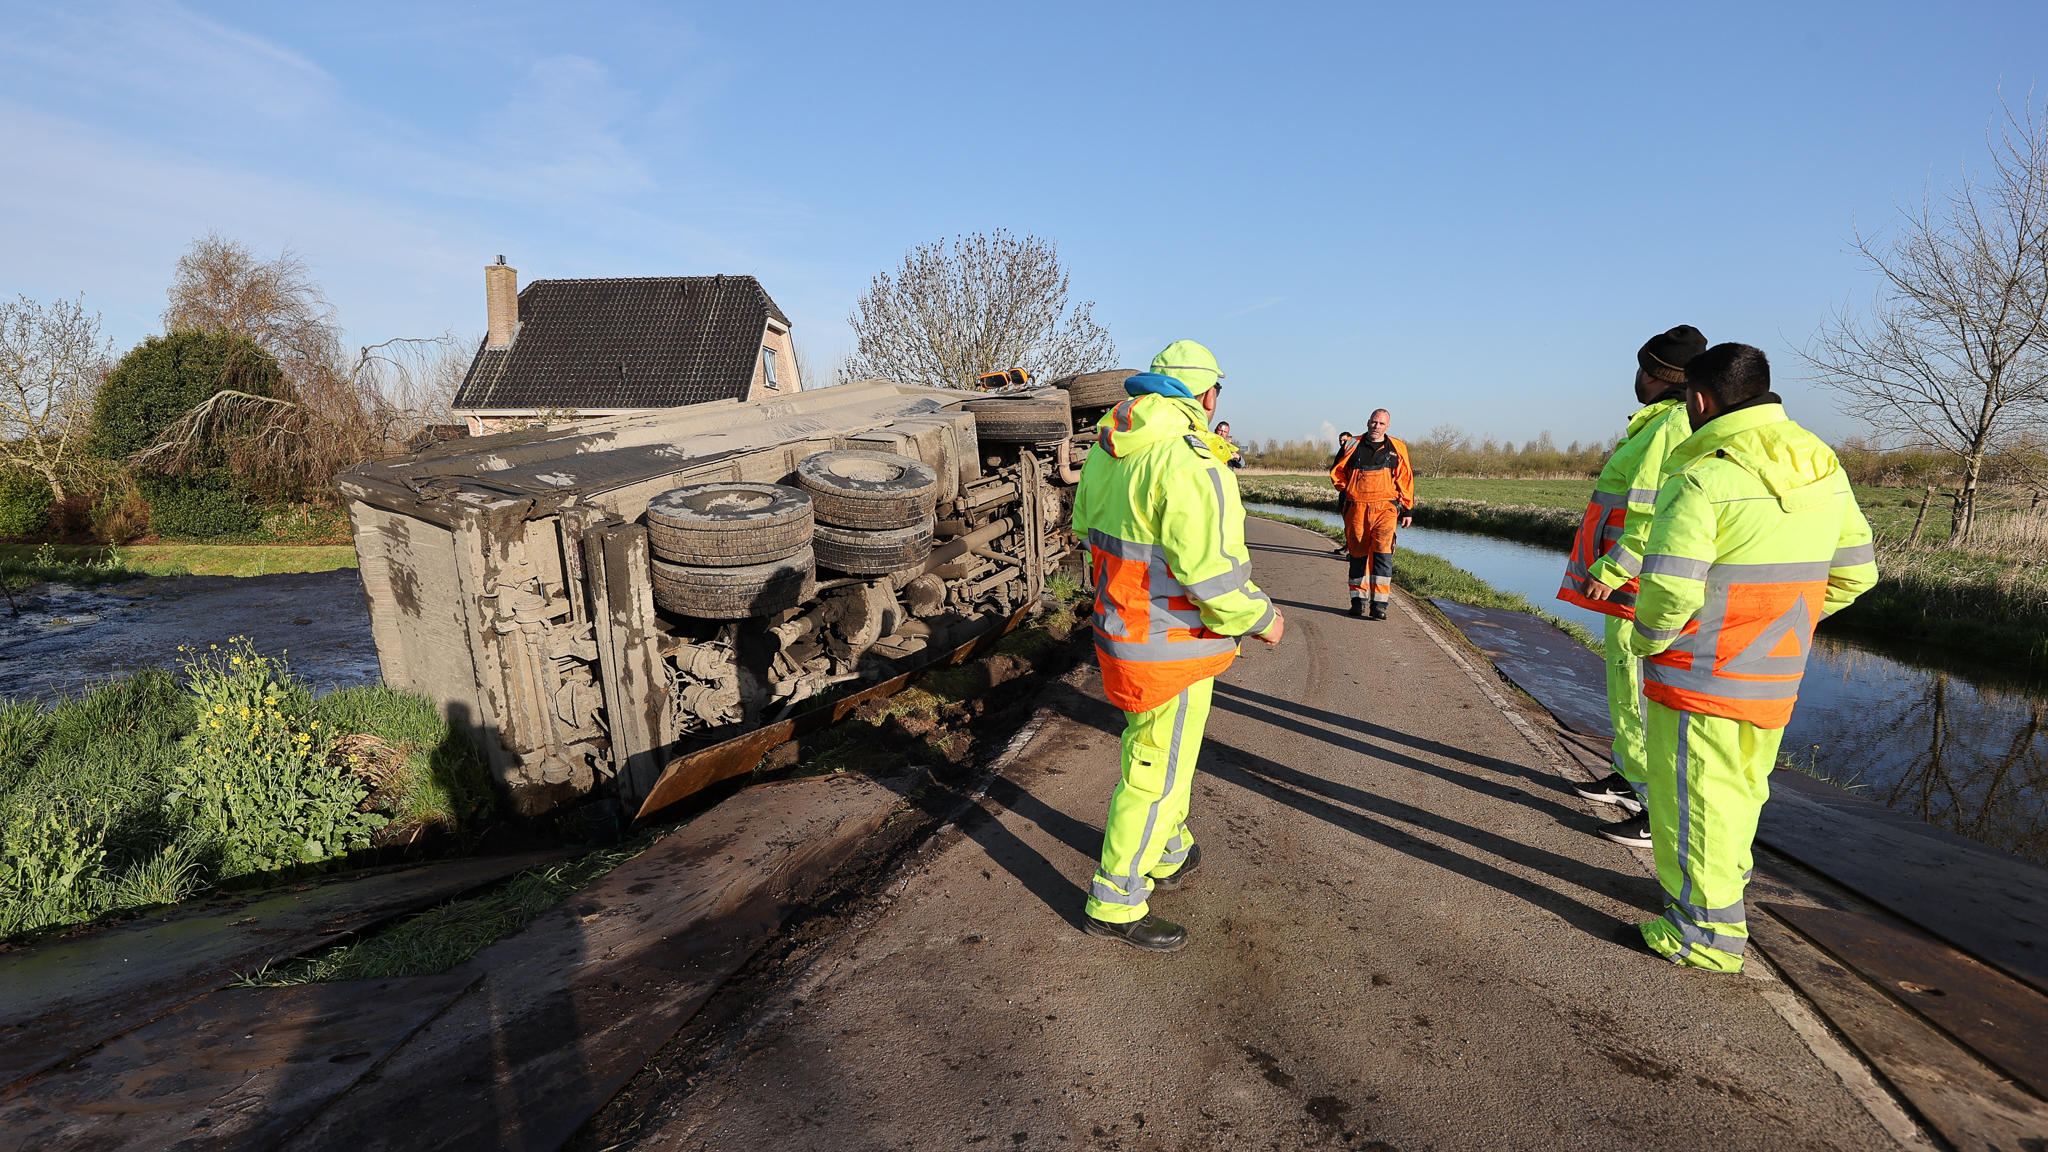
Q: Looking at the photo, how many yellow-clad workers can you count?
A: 3